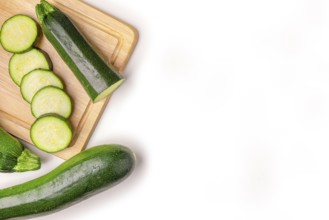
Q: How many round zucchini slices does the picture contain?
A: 5